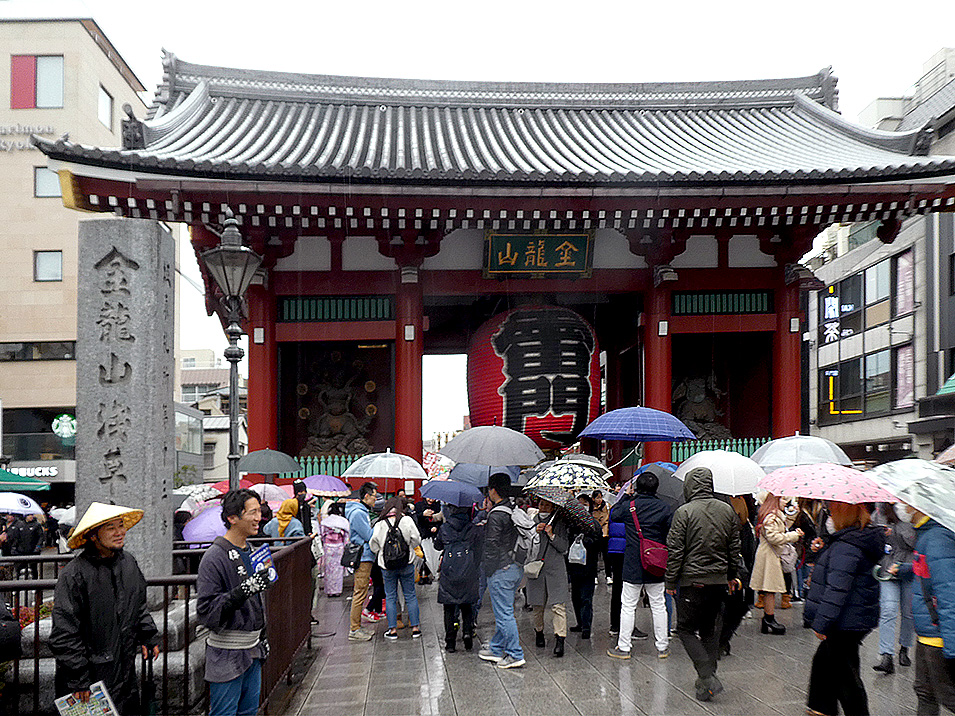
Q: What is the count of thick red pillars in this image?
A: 4